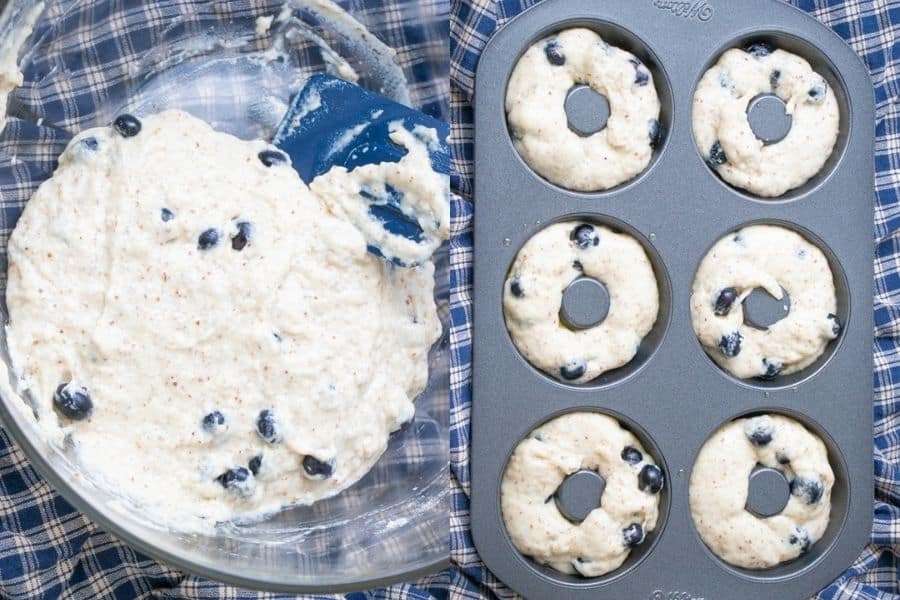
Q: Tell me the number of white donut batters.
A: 6